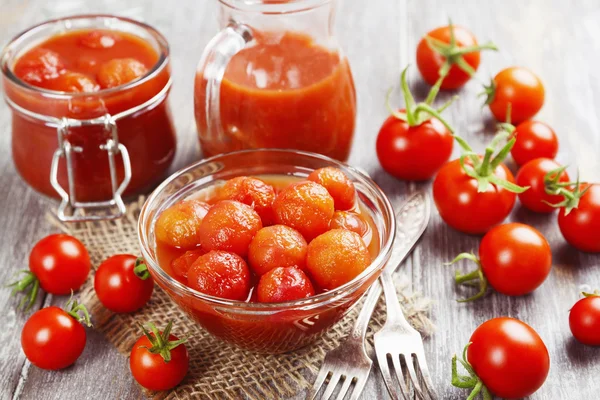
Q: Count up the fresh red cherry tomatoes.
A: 14